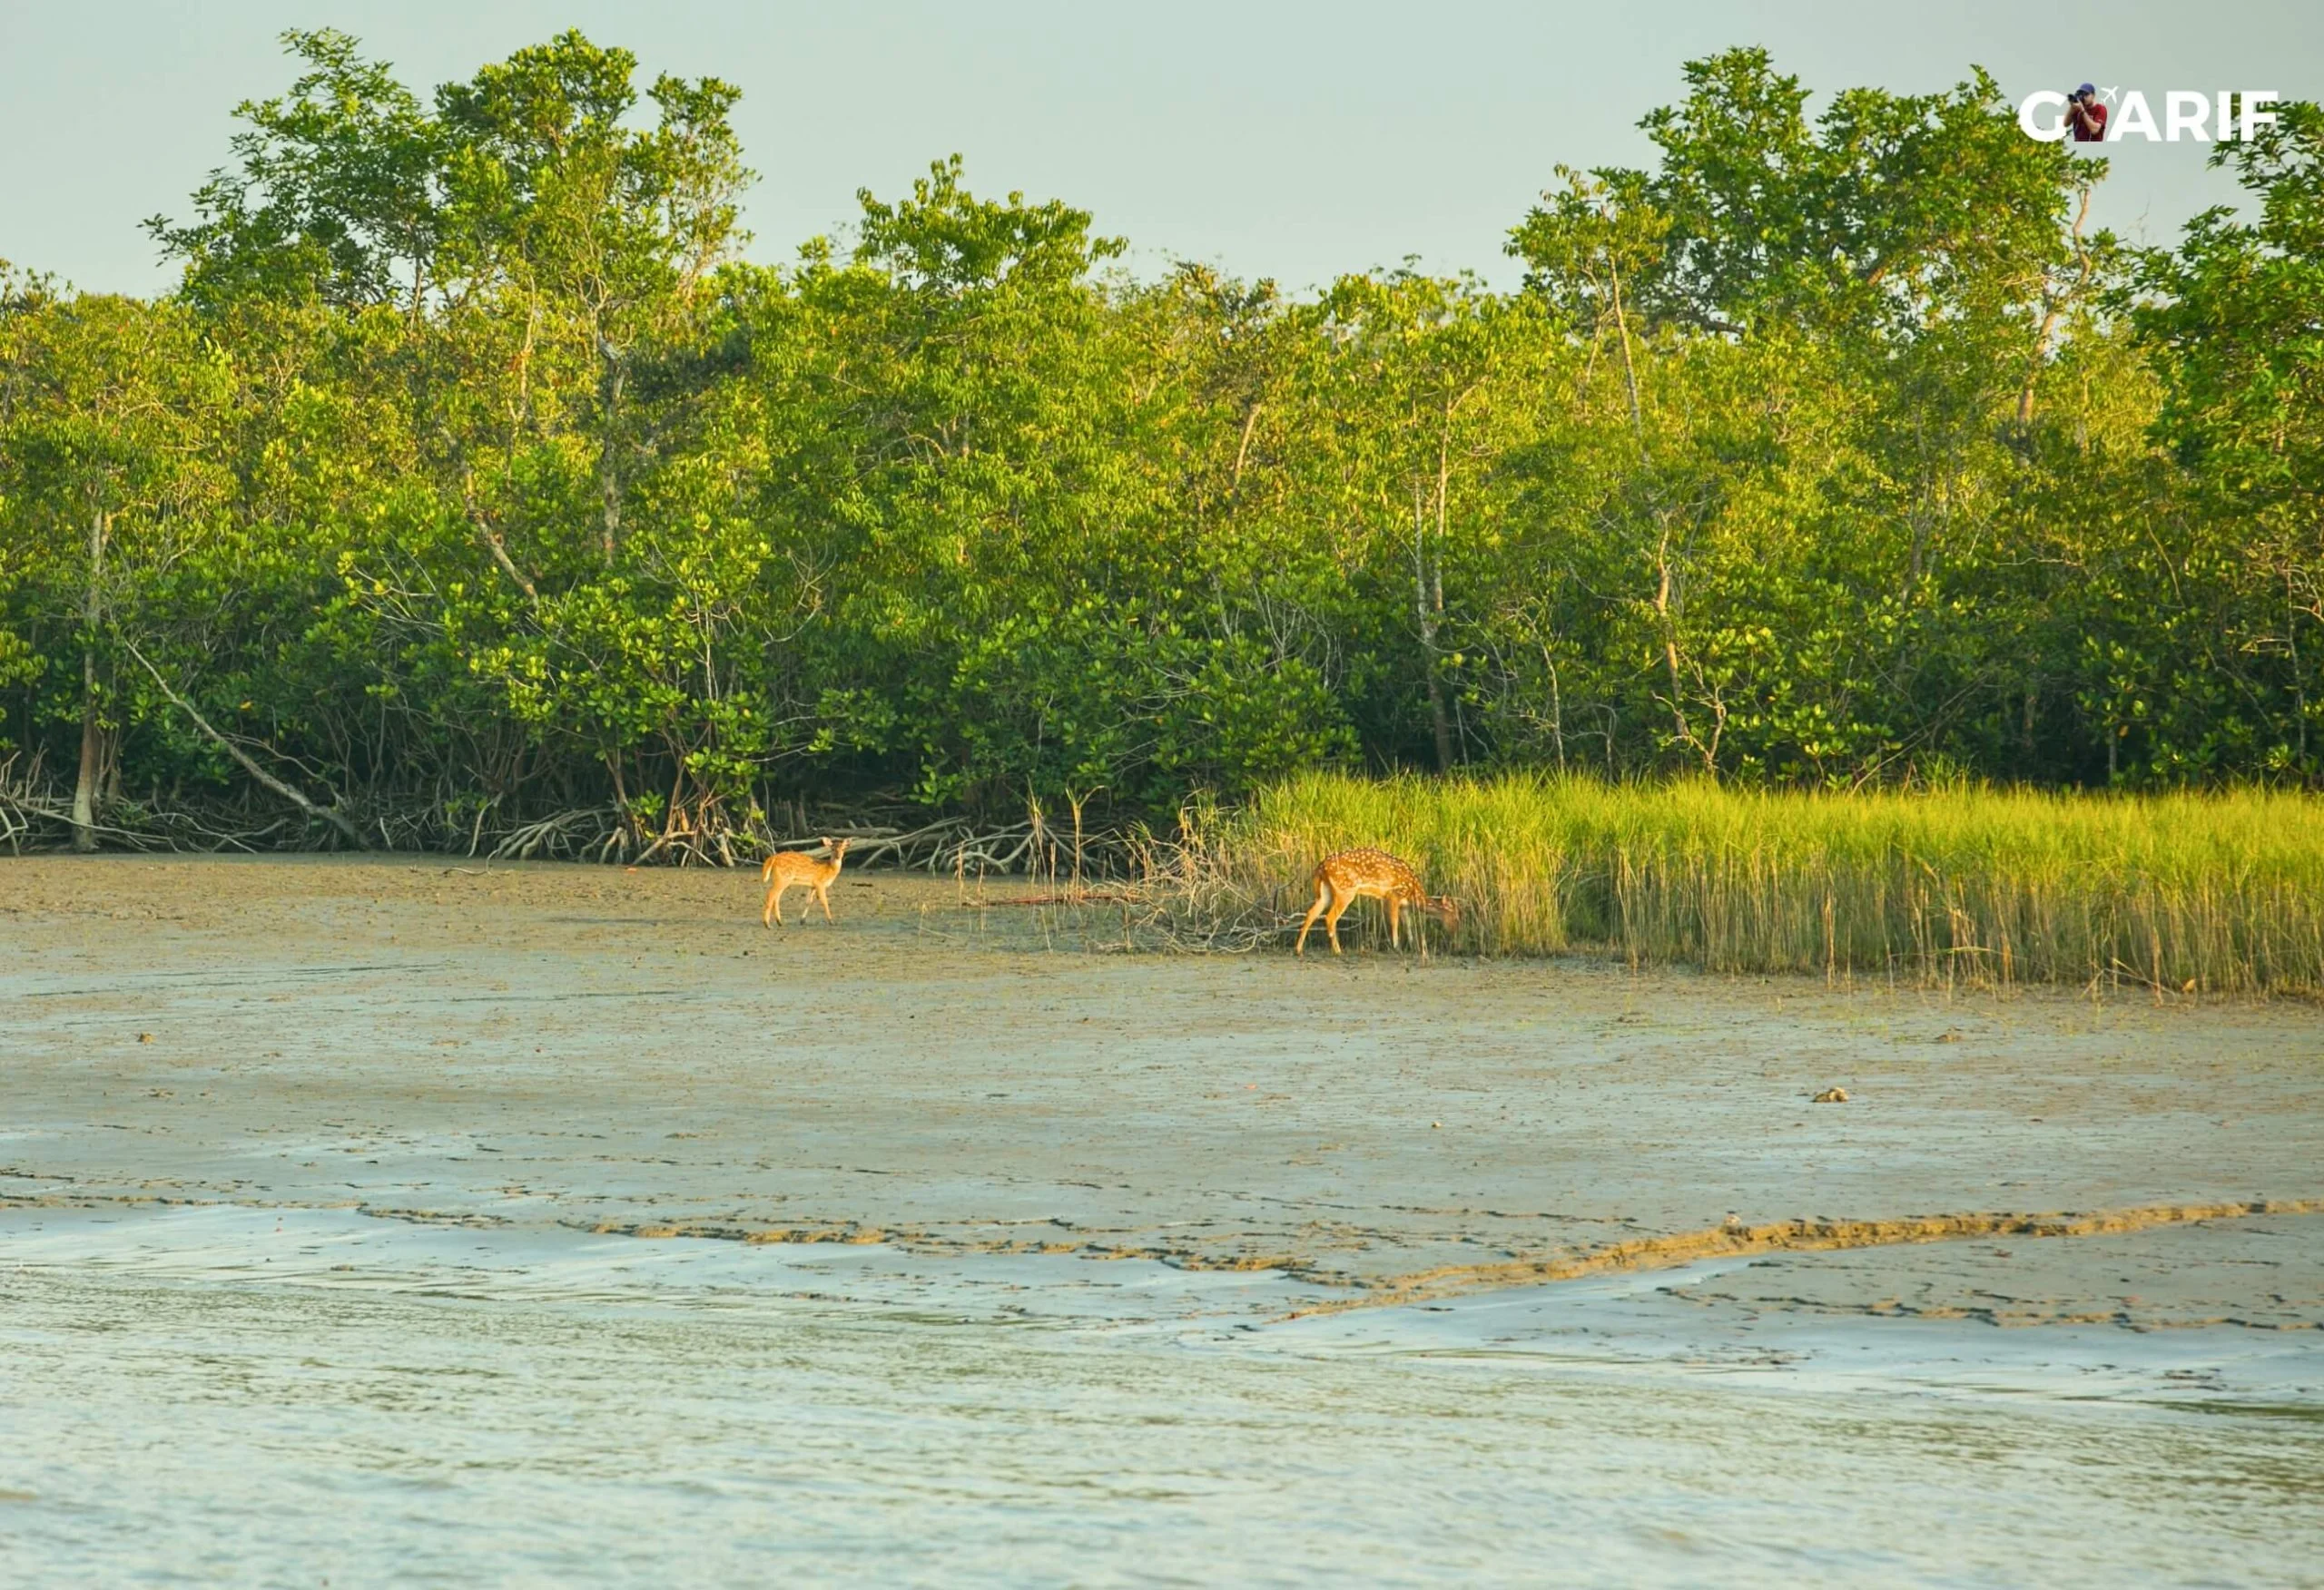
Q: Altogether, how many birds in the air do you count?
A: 0